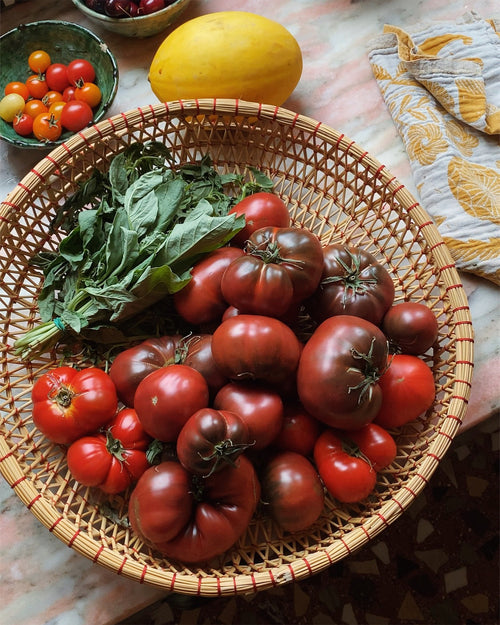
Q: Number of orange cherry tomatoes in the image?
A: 8